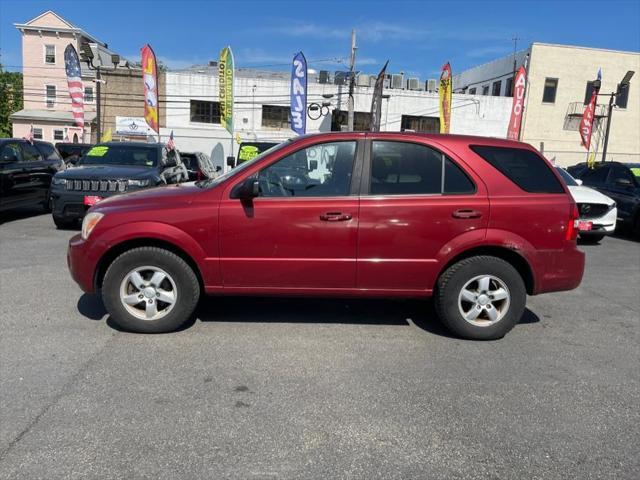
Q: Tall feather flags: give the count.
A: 8